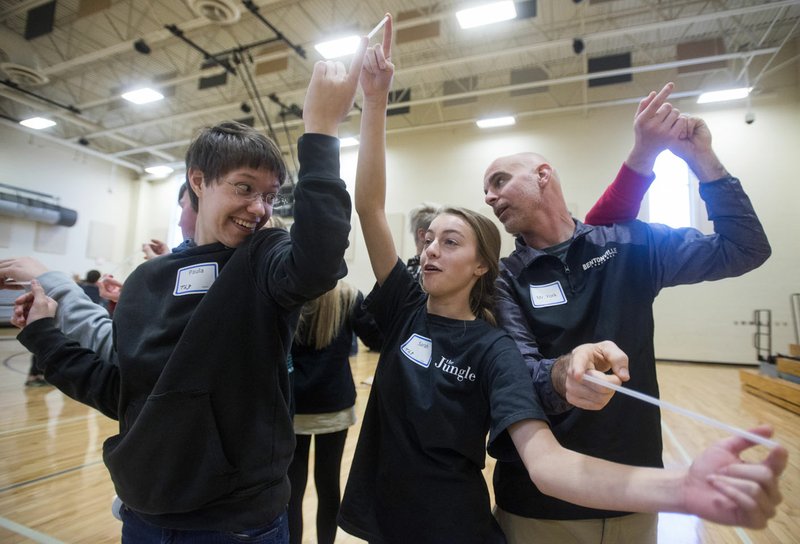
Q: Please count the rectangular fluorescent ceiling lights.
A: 8